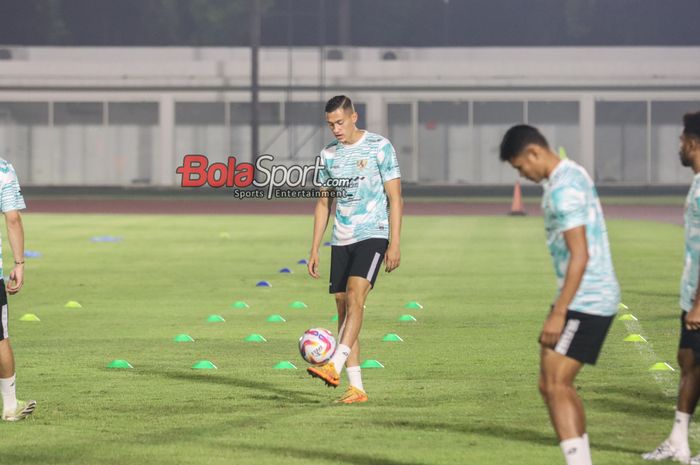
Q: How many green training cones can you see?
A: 14